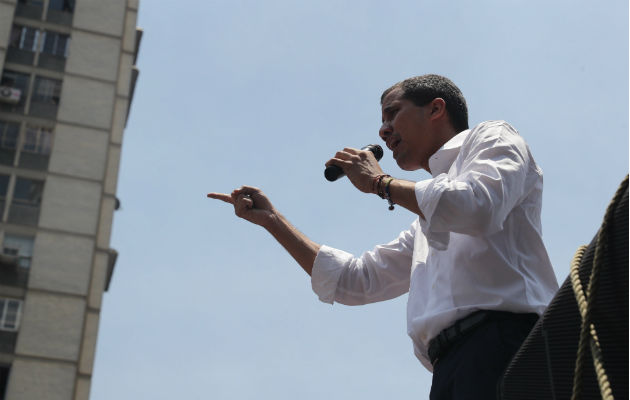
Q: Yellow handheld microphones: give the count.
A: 0